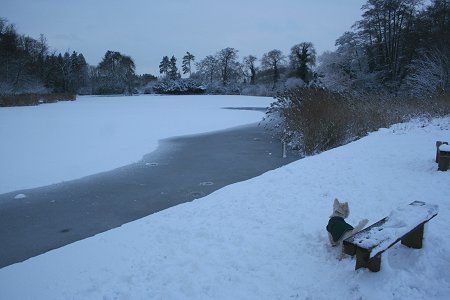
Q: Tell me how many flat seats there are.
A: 2